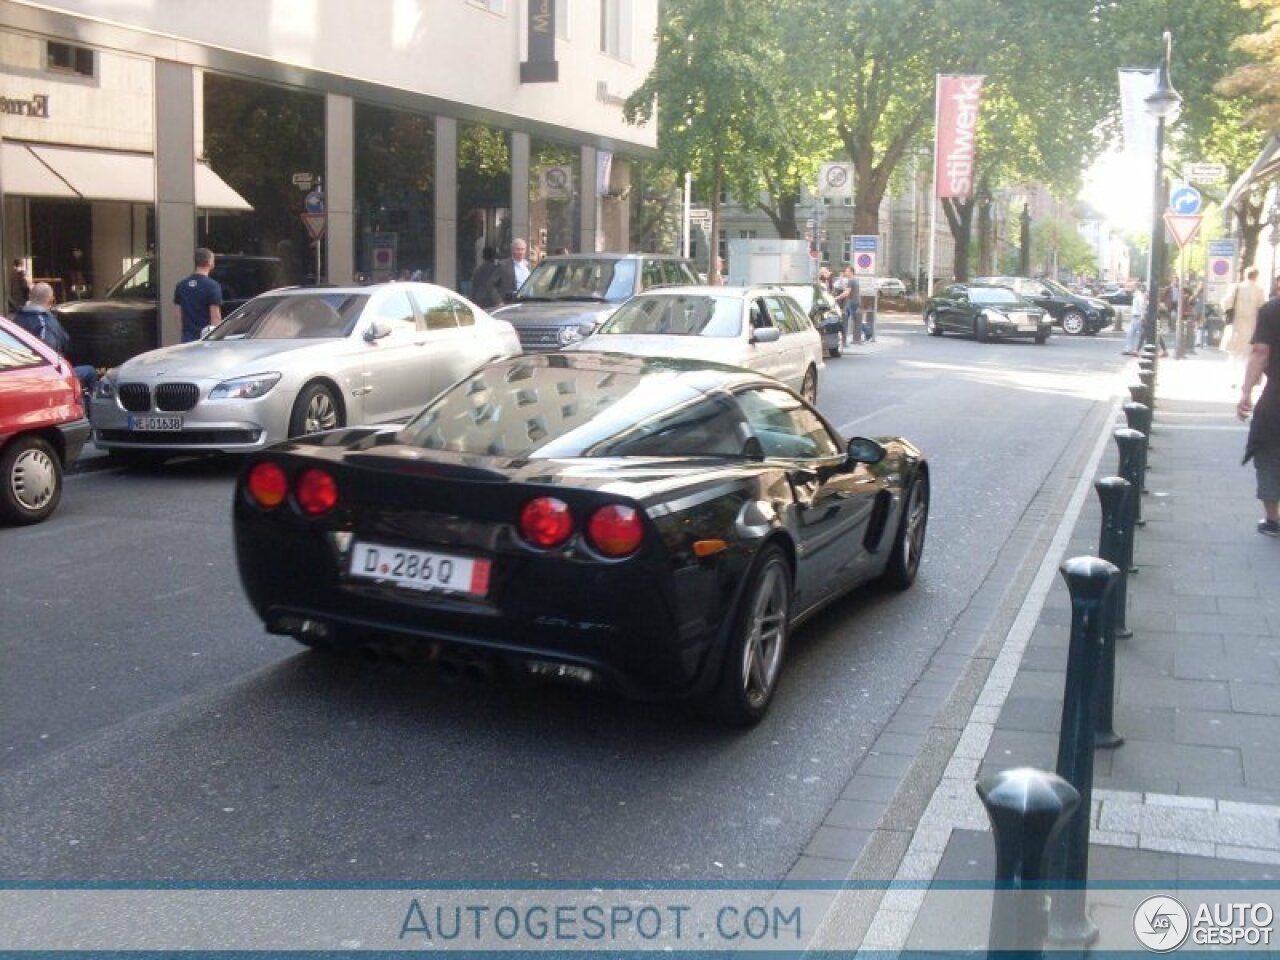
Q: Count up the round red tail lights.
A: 4